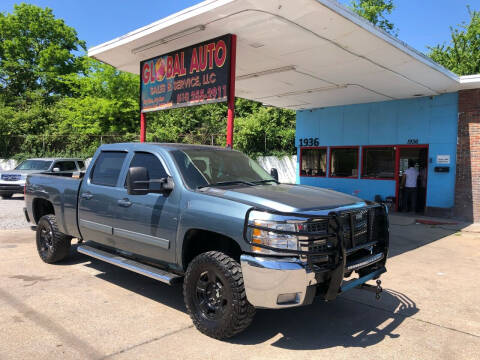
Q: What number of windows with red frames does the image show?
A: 3